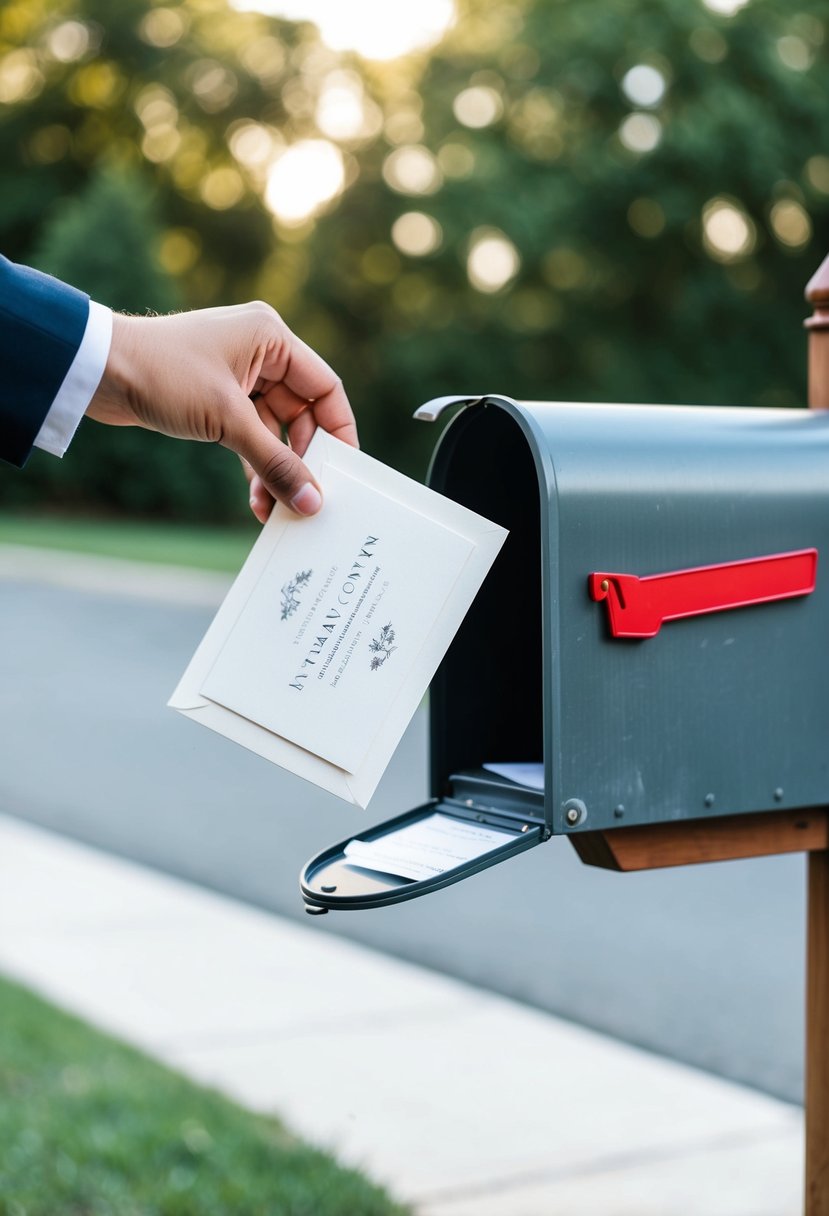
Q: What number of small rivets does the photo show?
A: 3